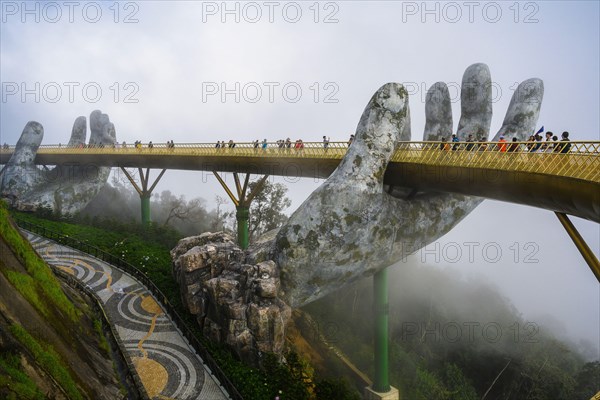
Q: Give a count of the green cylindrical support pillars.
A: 3